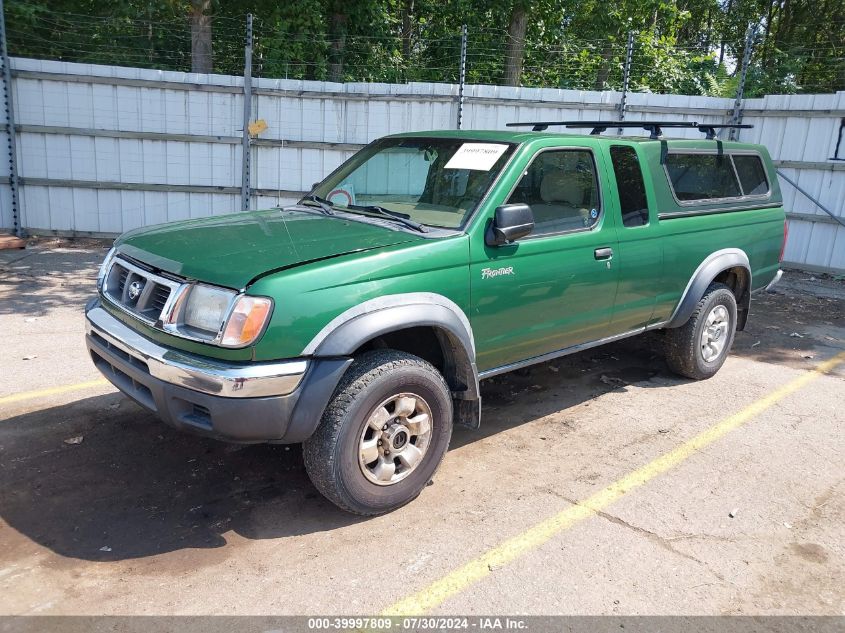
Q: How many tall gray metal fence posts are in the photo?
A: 5